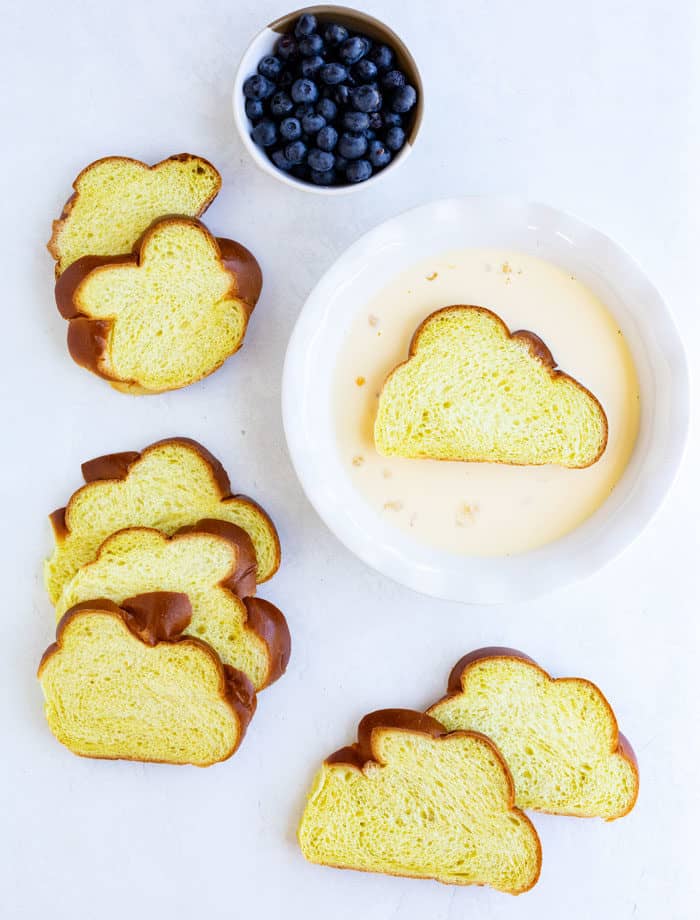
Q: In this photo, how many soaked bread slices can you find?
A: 1